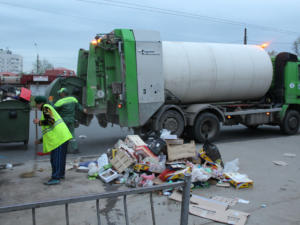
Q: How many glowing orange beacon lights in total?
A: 2